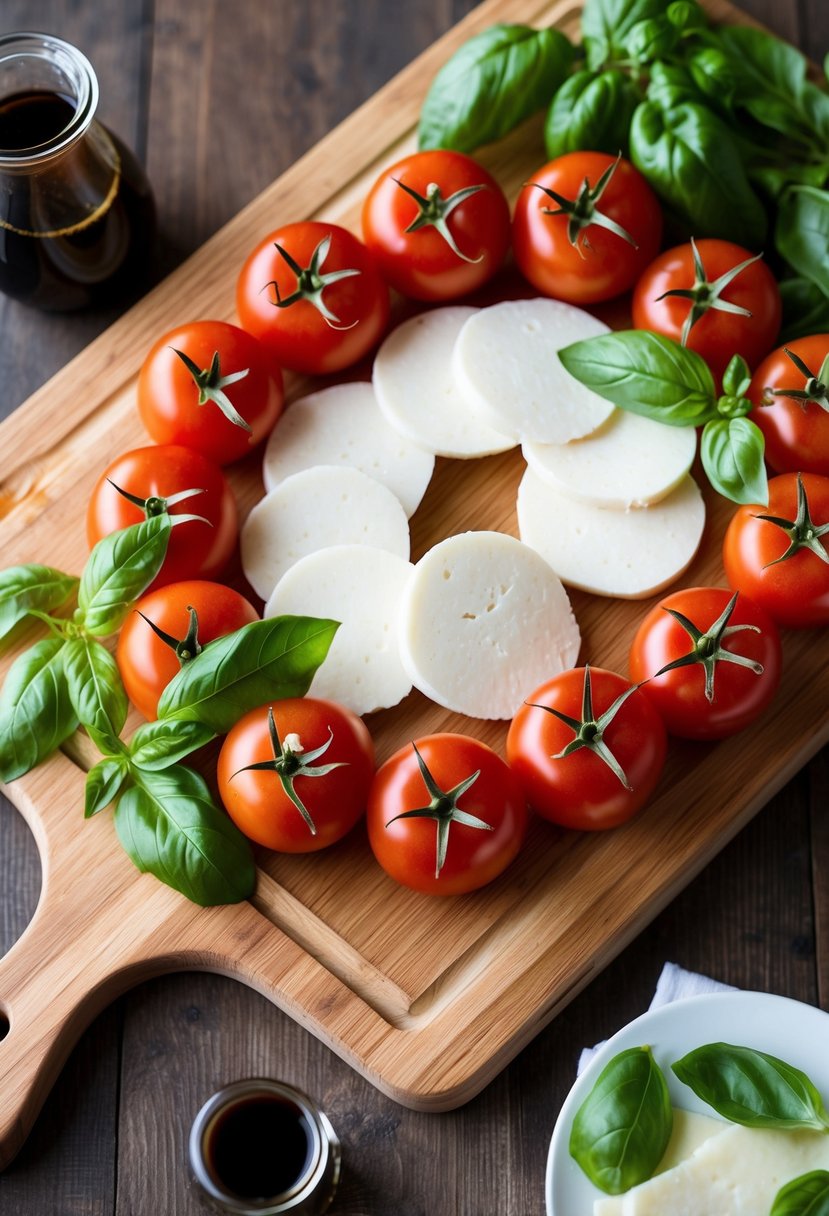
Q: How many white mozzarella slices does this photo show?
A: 8